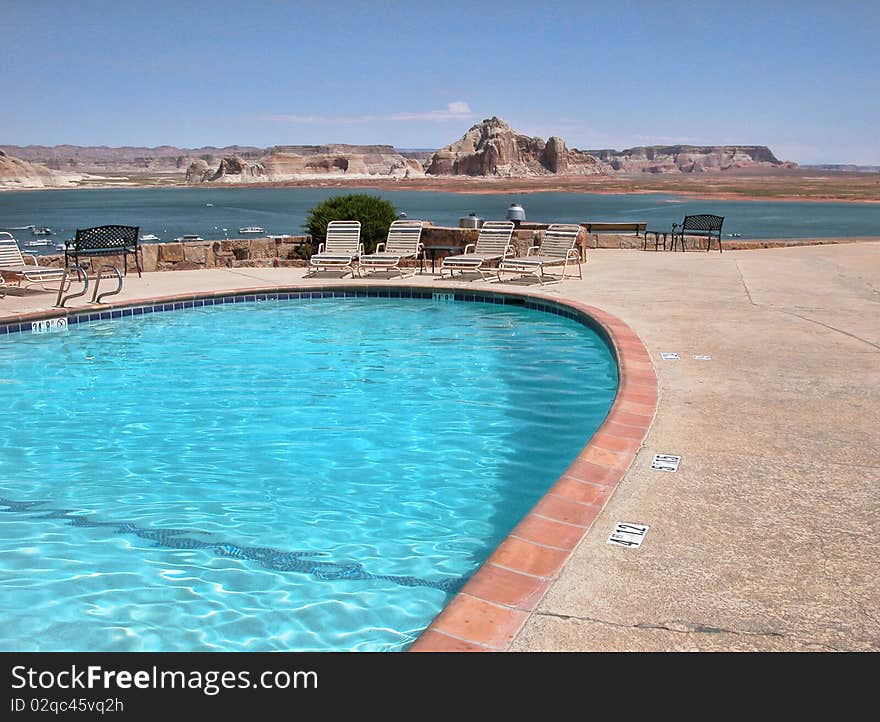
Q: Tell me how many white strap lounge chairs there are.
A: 5